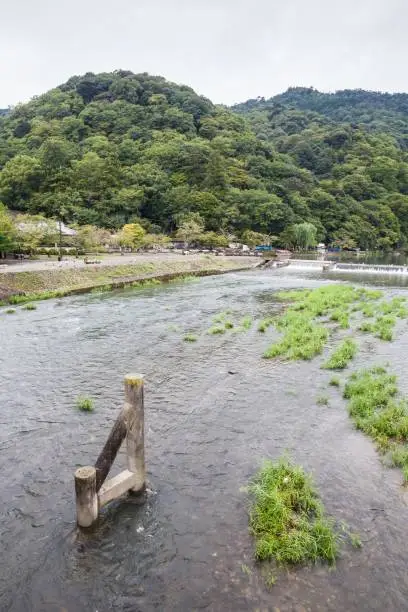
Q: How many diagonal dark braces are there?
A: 1